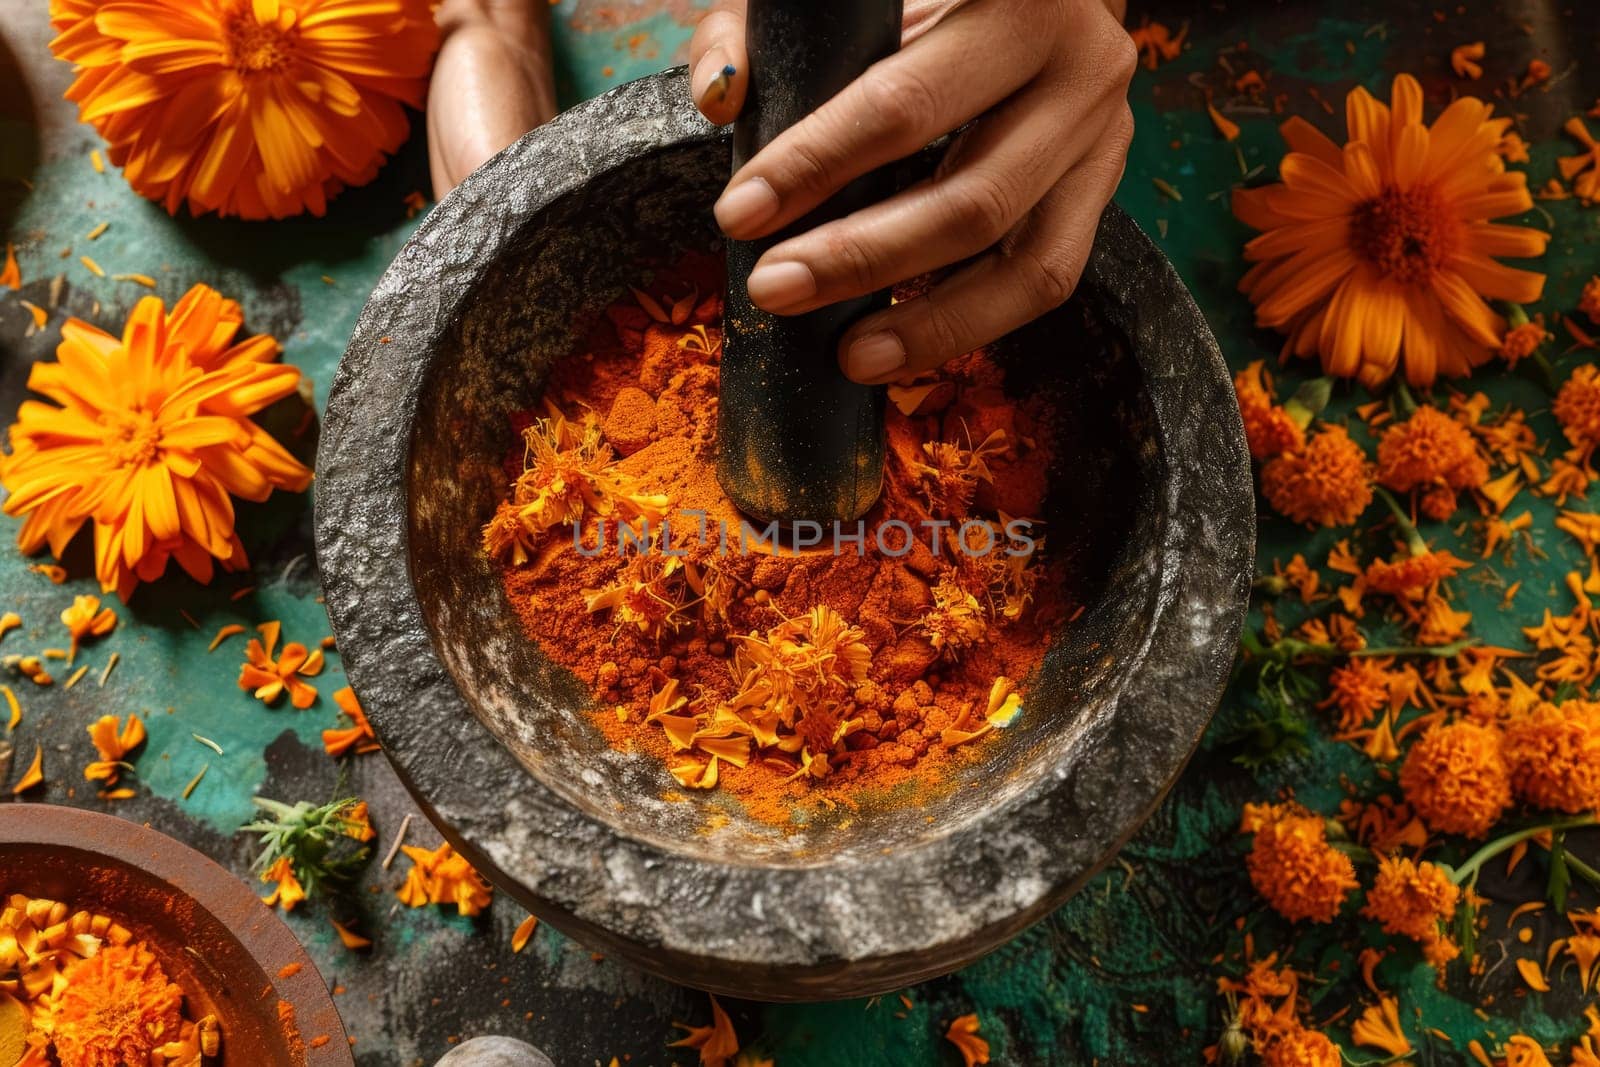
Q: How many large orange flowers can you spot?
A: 3